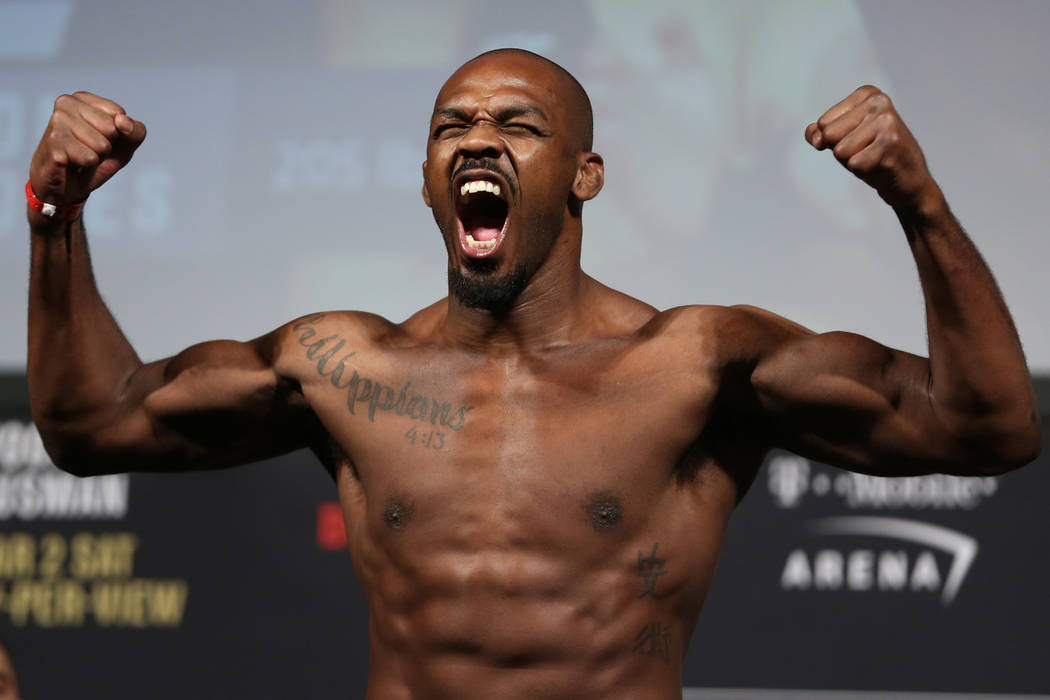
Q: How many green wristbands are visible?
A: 0